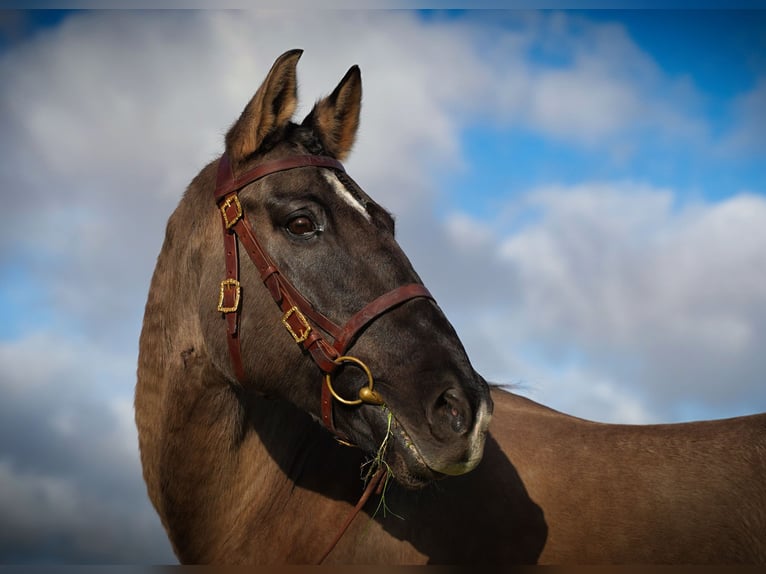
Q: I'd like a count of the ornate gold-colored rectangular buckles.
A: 3